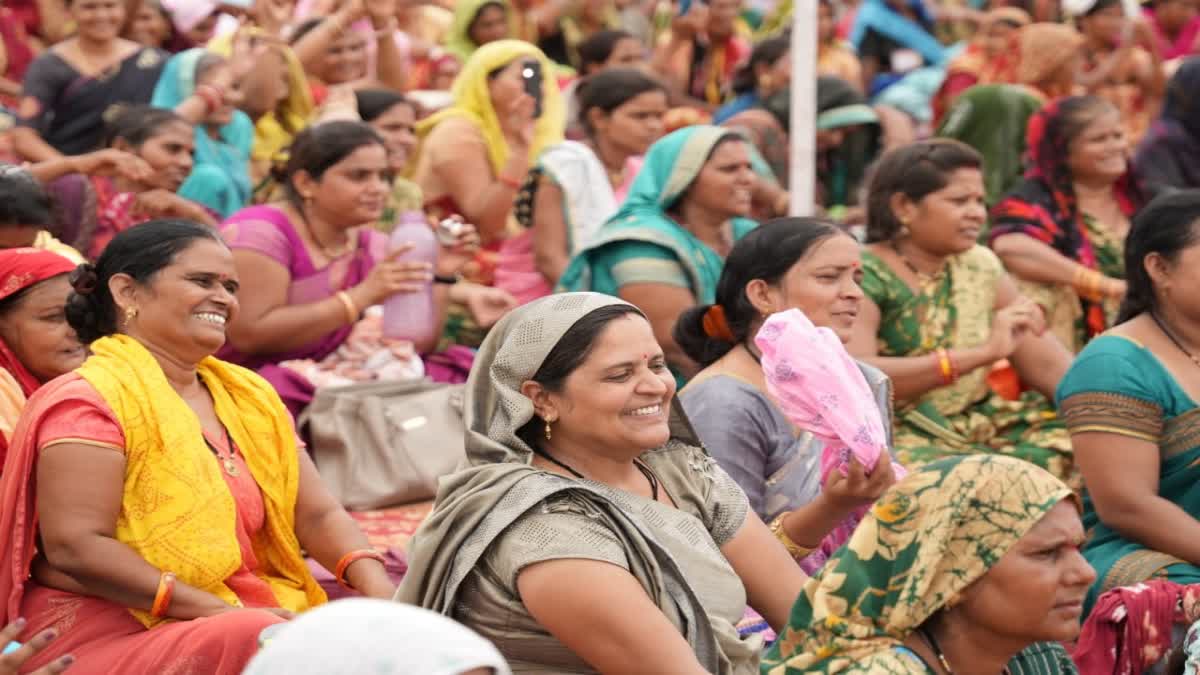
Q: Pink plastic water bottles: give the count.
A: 1